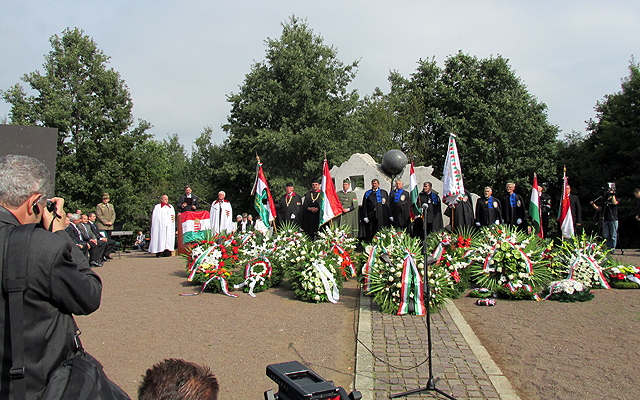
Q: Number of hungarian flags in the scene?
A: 6